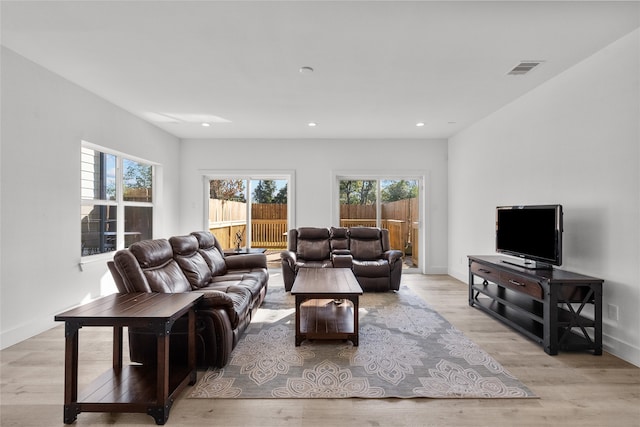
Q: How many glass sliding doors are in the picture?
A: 2